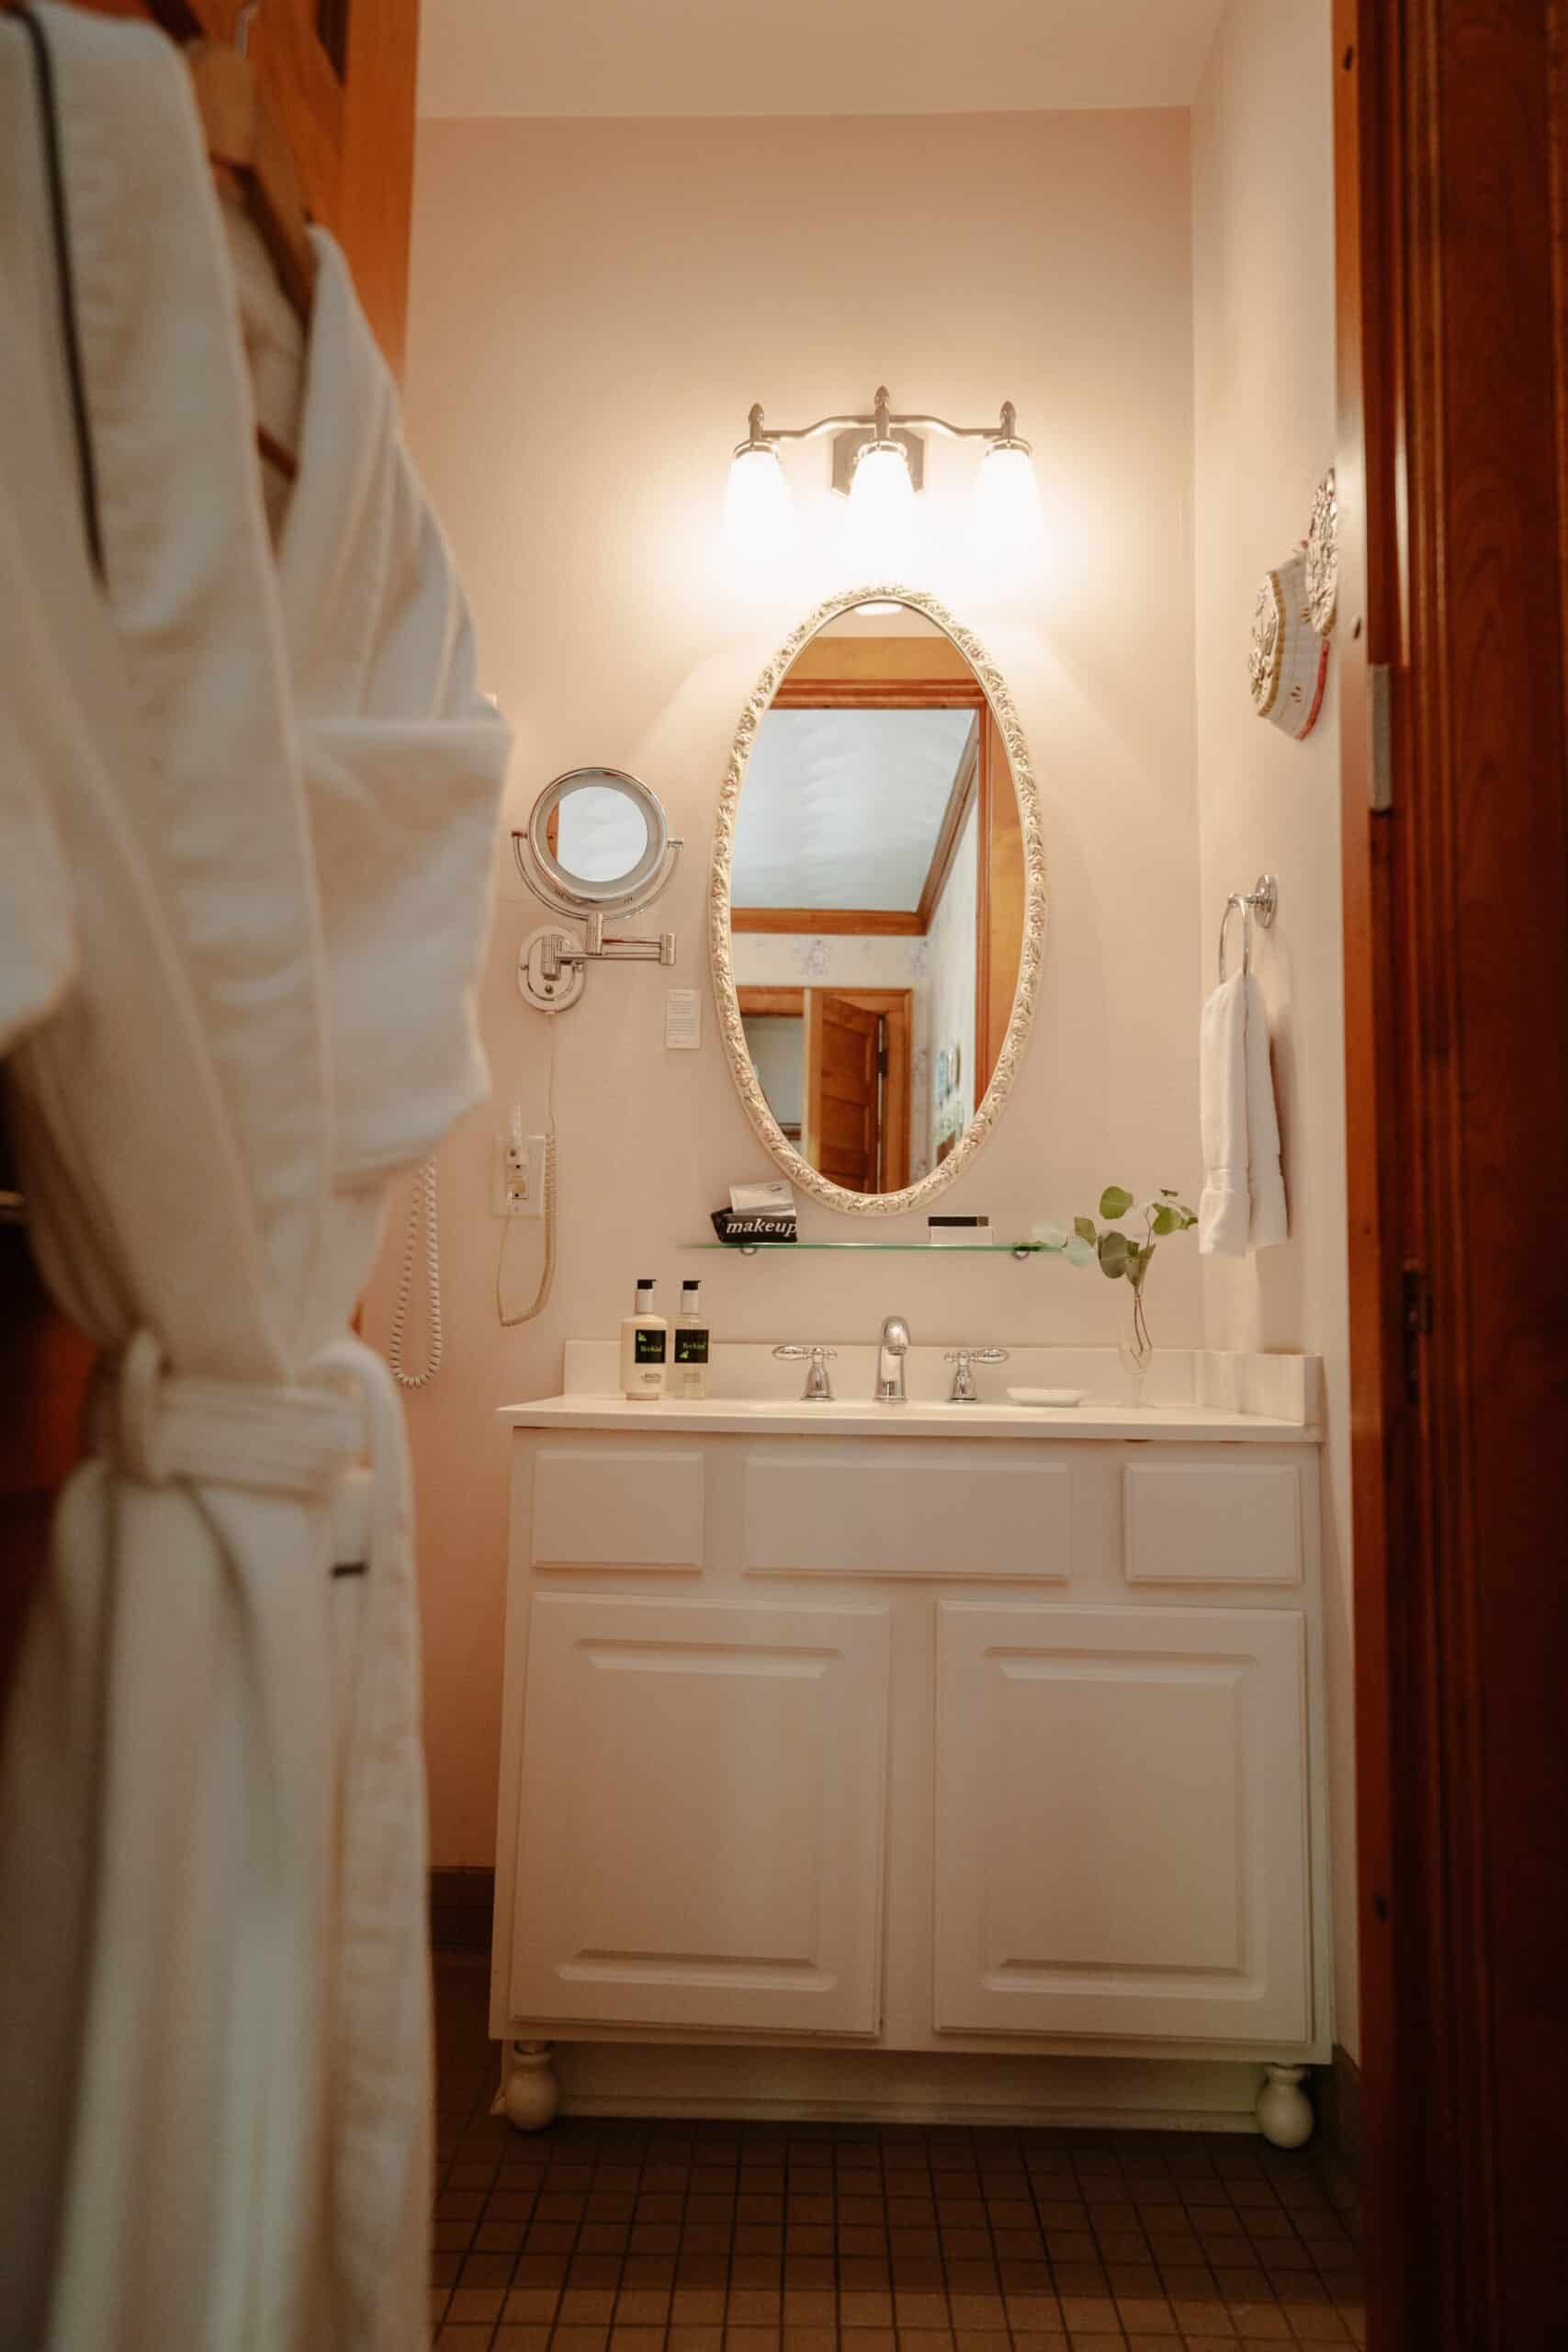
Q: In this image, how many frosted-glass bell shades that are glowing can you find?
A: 3